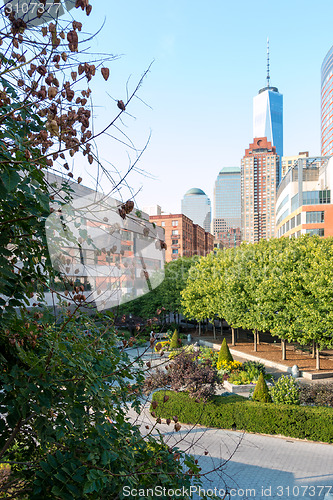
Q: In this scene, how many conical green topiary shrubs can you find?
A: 3